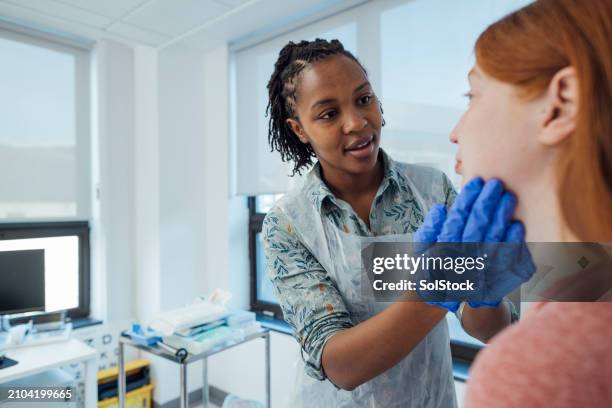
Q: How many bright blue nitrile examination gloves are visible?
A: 2